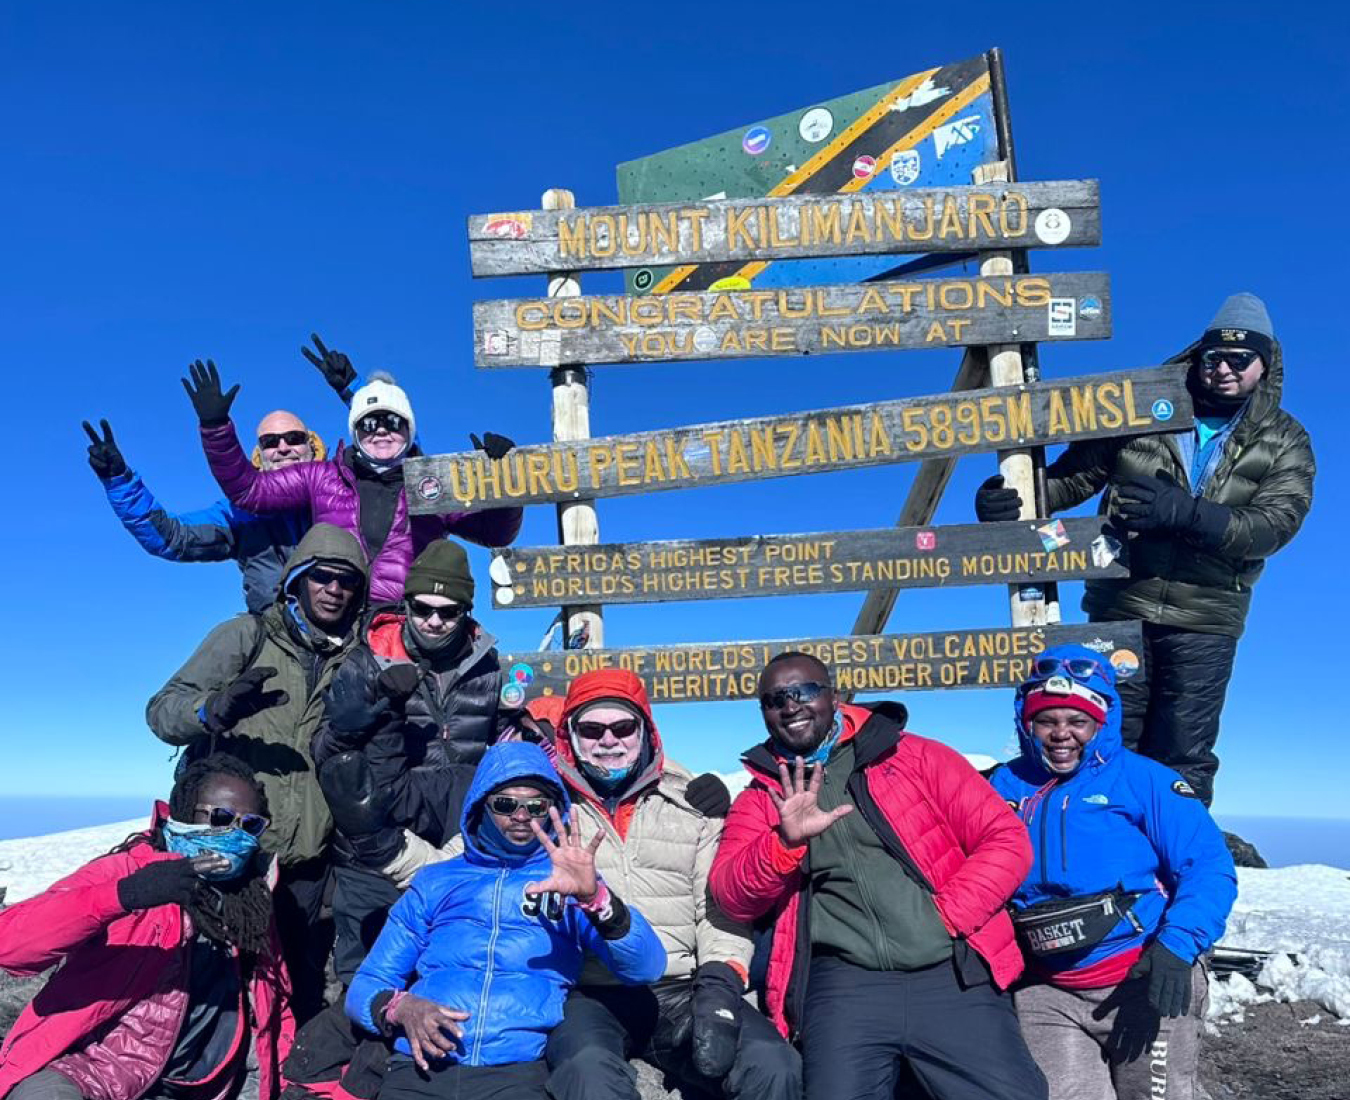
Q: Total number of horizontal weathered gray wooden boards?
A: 5